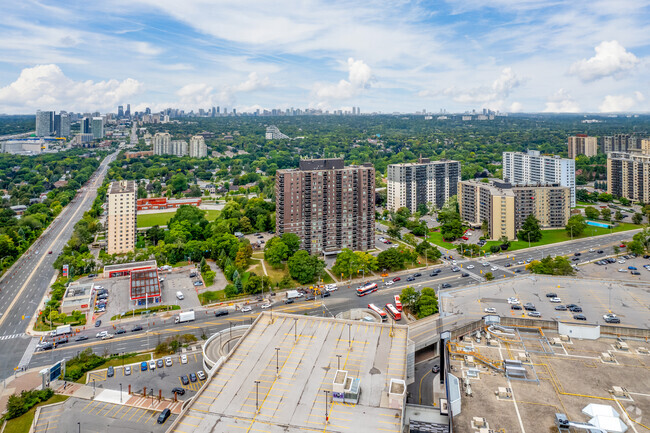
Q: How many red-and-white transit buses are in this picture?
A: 4